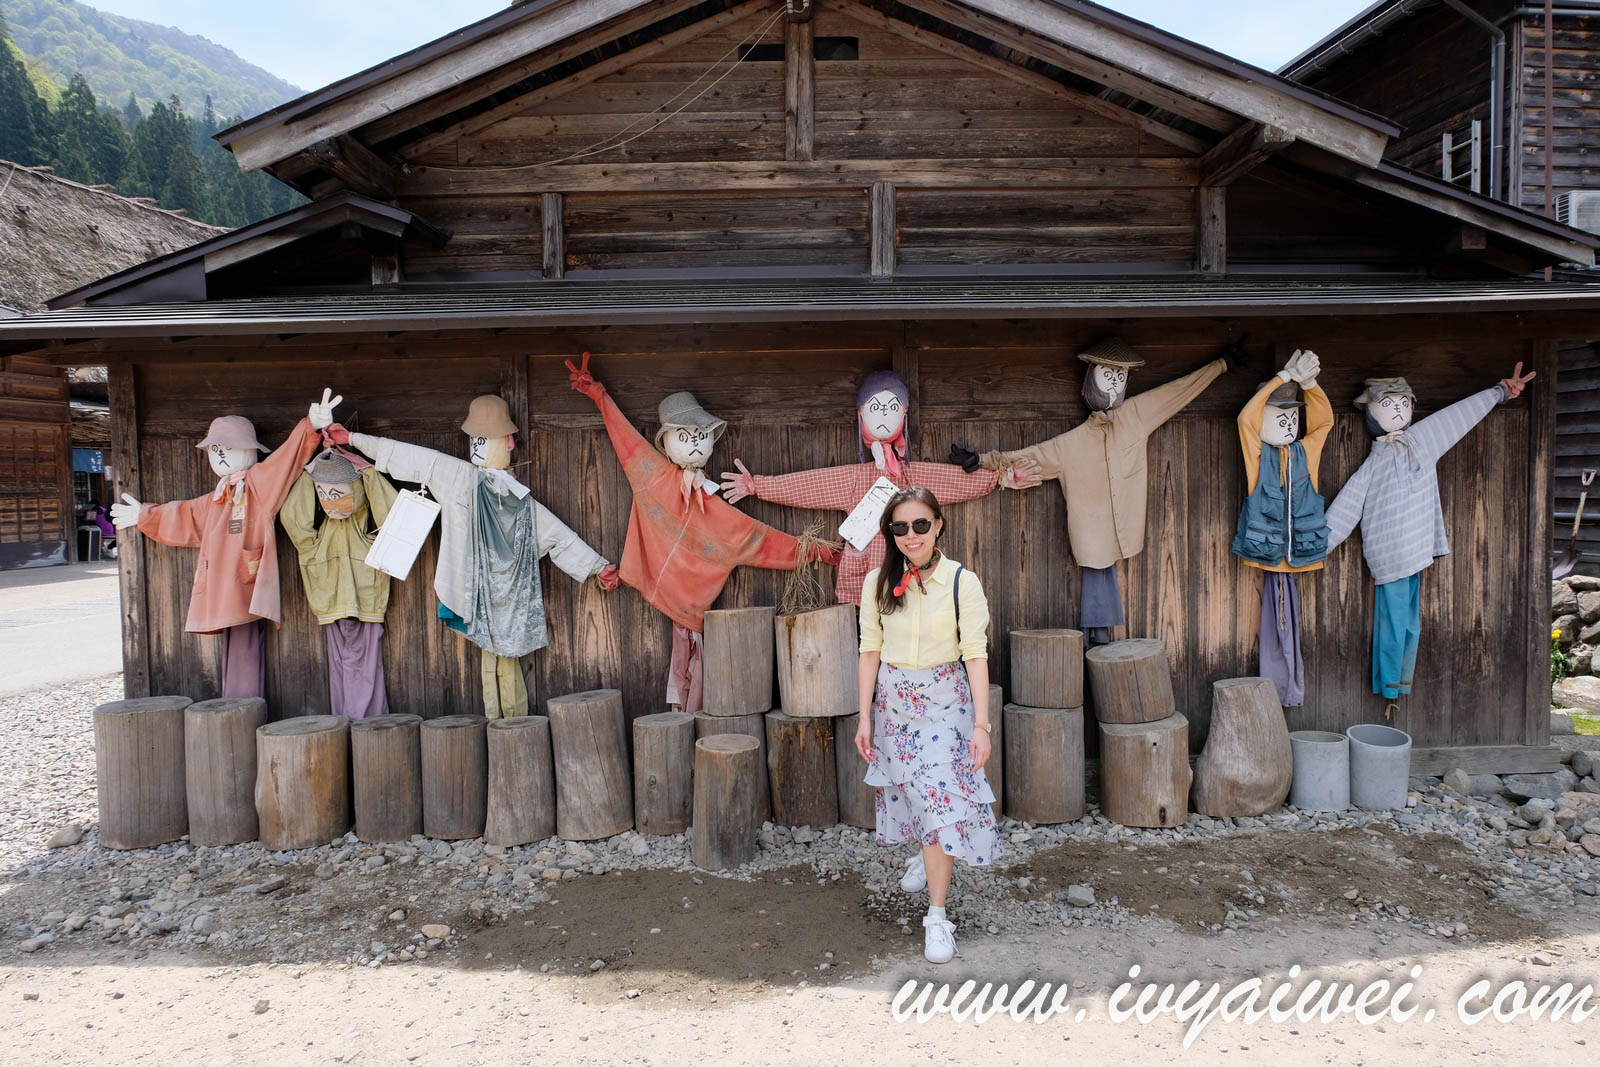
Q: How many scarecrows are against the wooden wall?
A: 8